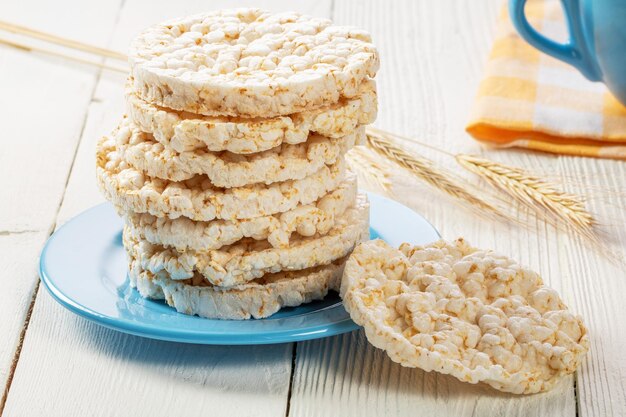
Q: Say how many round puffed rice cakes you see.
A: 8